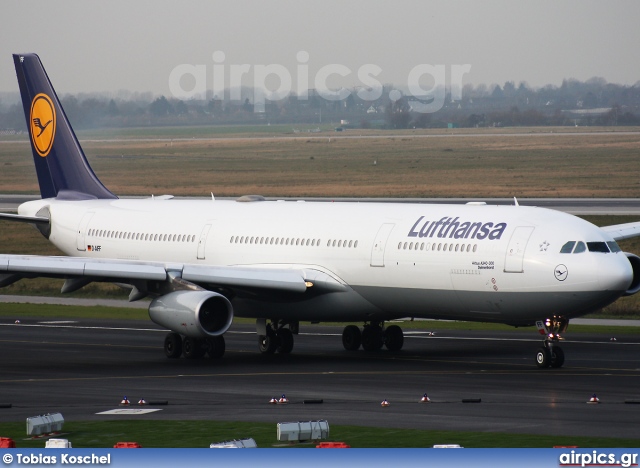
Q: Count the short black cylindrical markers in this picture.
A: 5